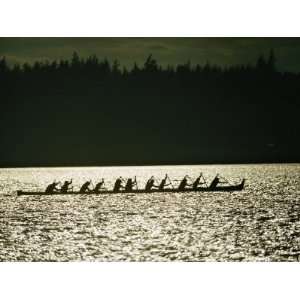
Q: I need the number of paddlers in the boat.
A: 11